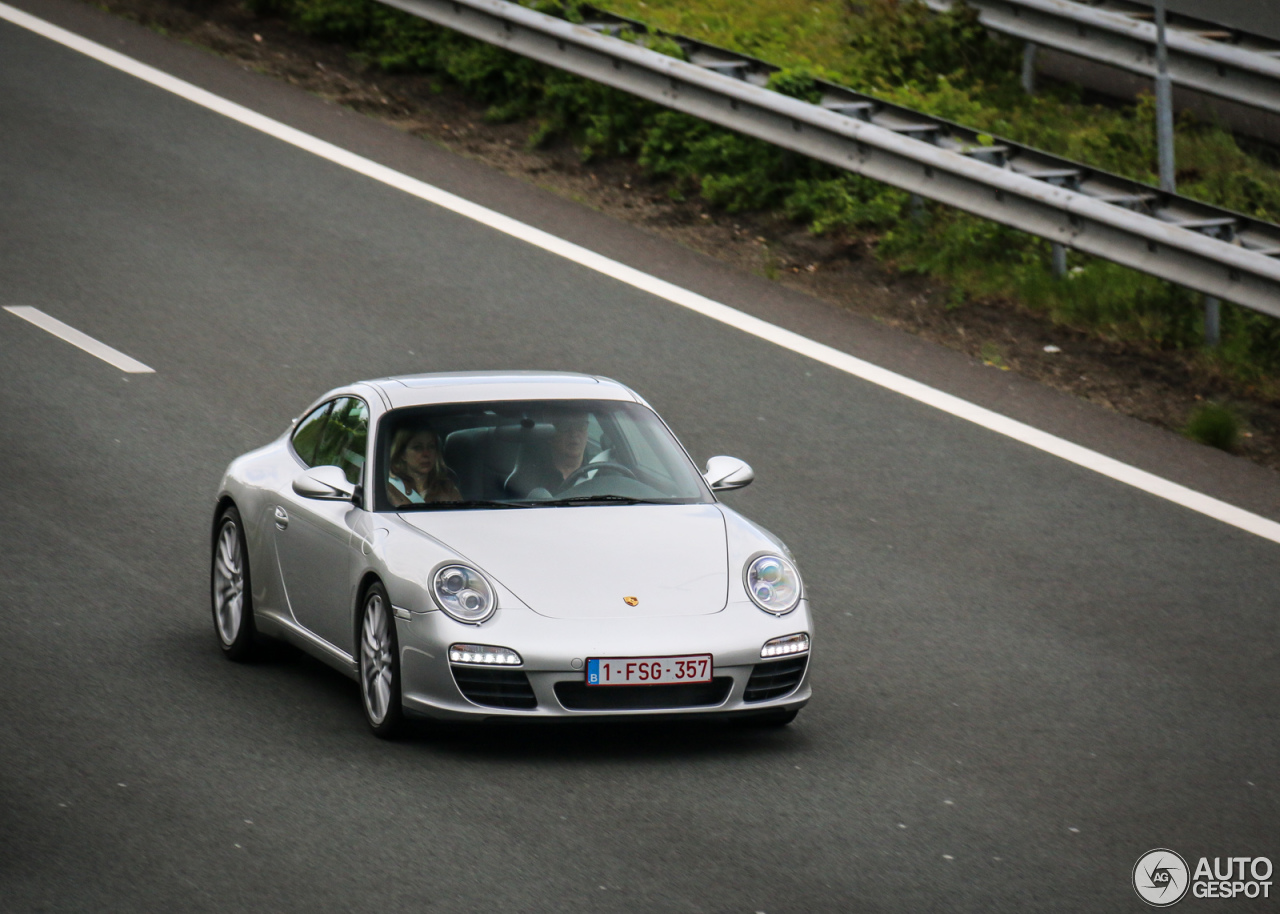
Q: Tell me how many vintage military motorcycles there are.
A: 0